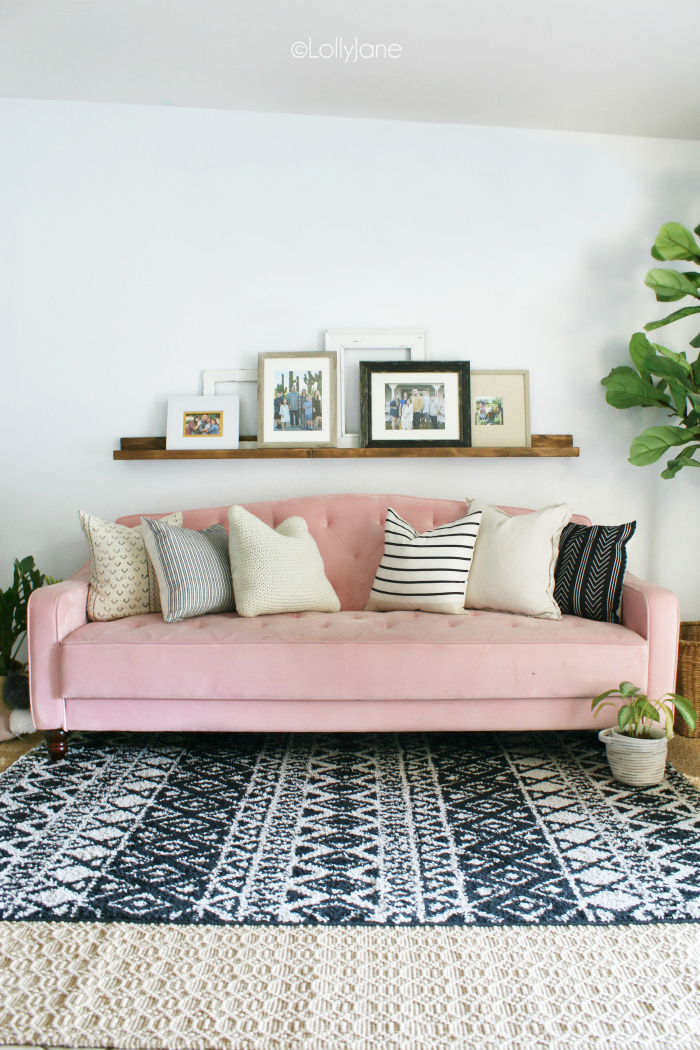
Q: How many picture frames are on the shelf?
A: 6